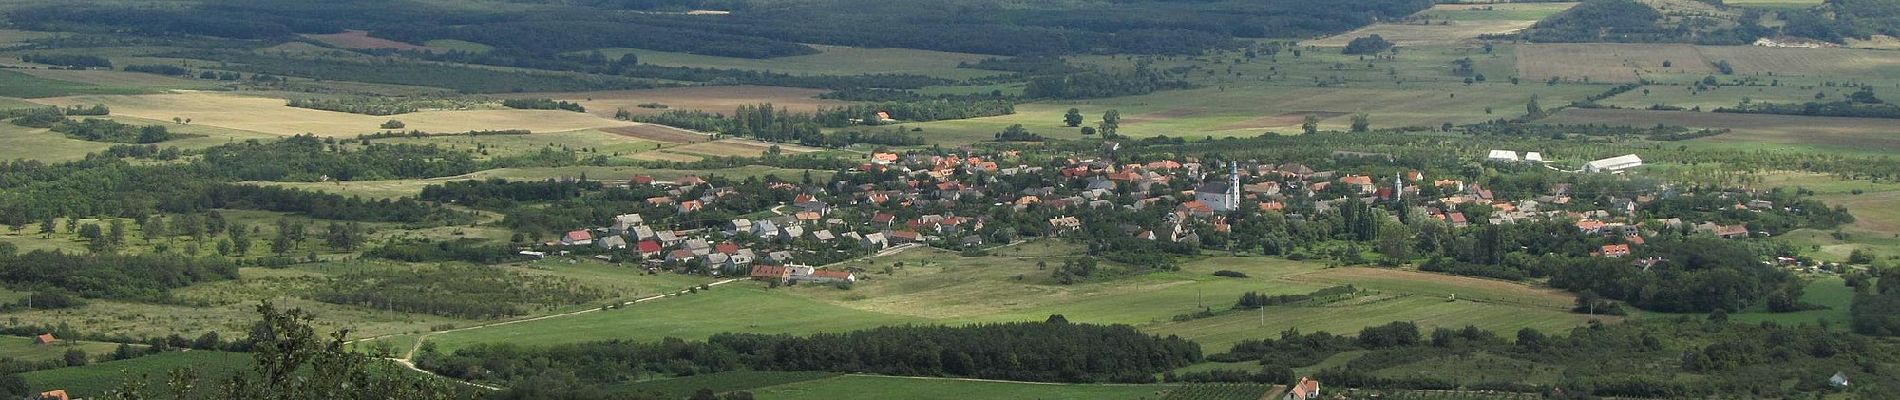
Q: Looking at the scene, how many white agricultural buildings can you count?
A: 3